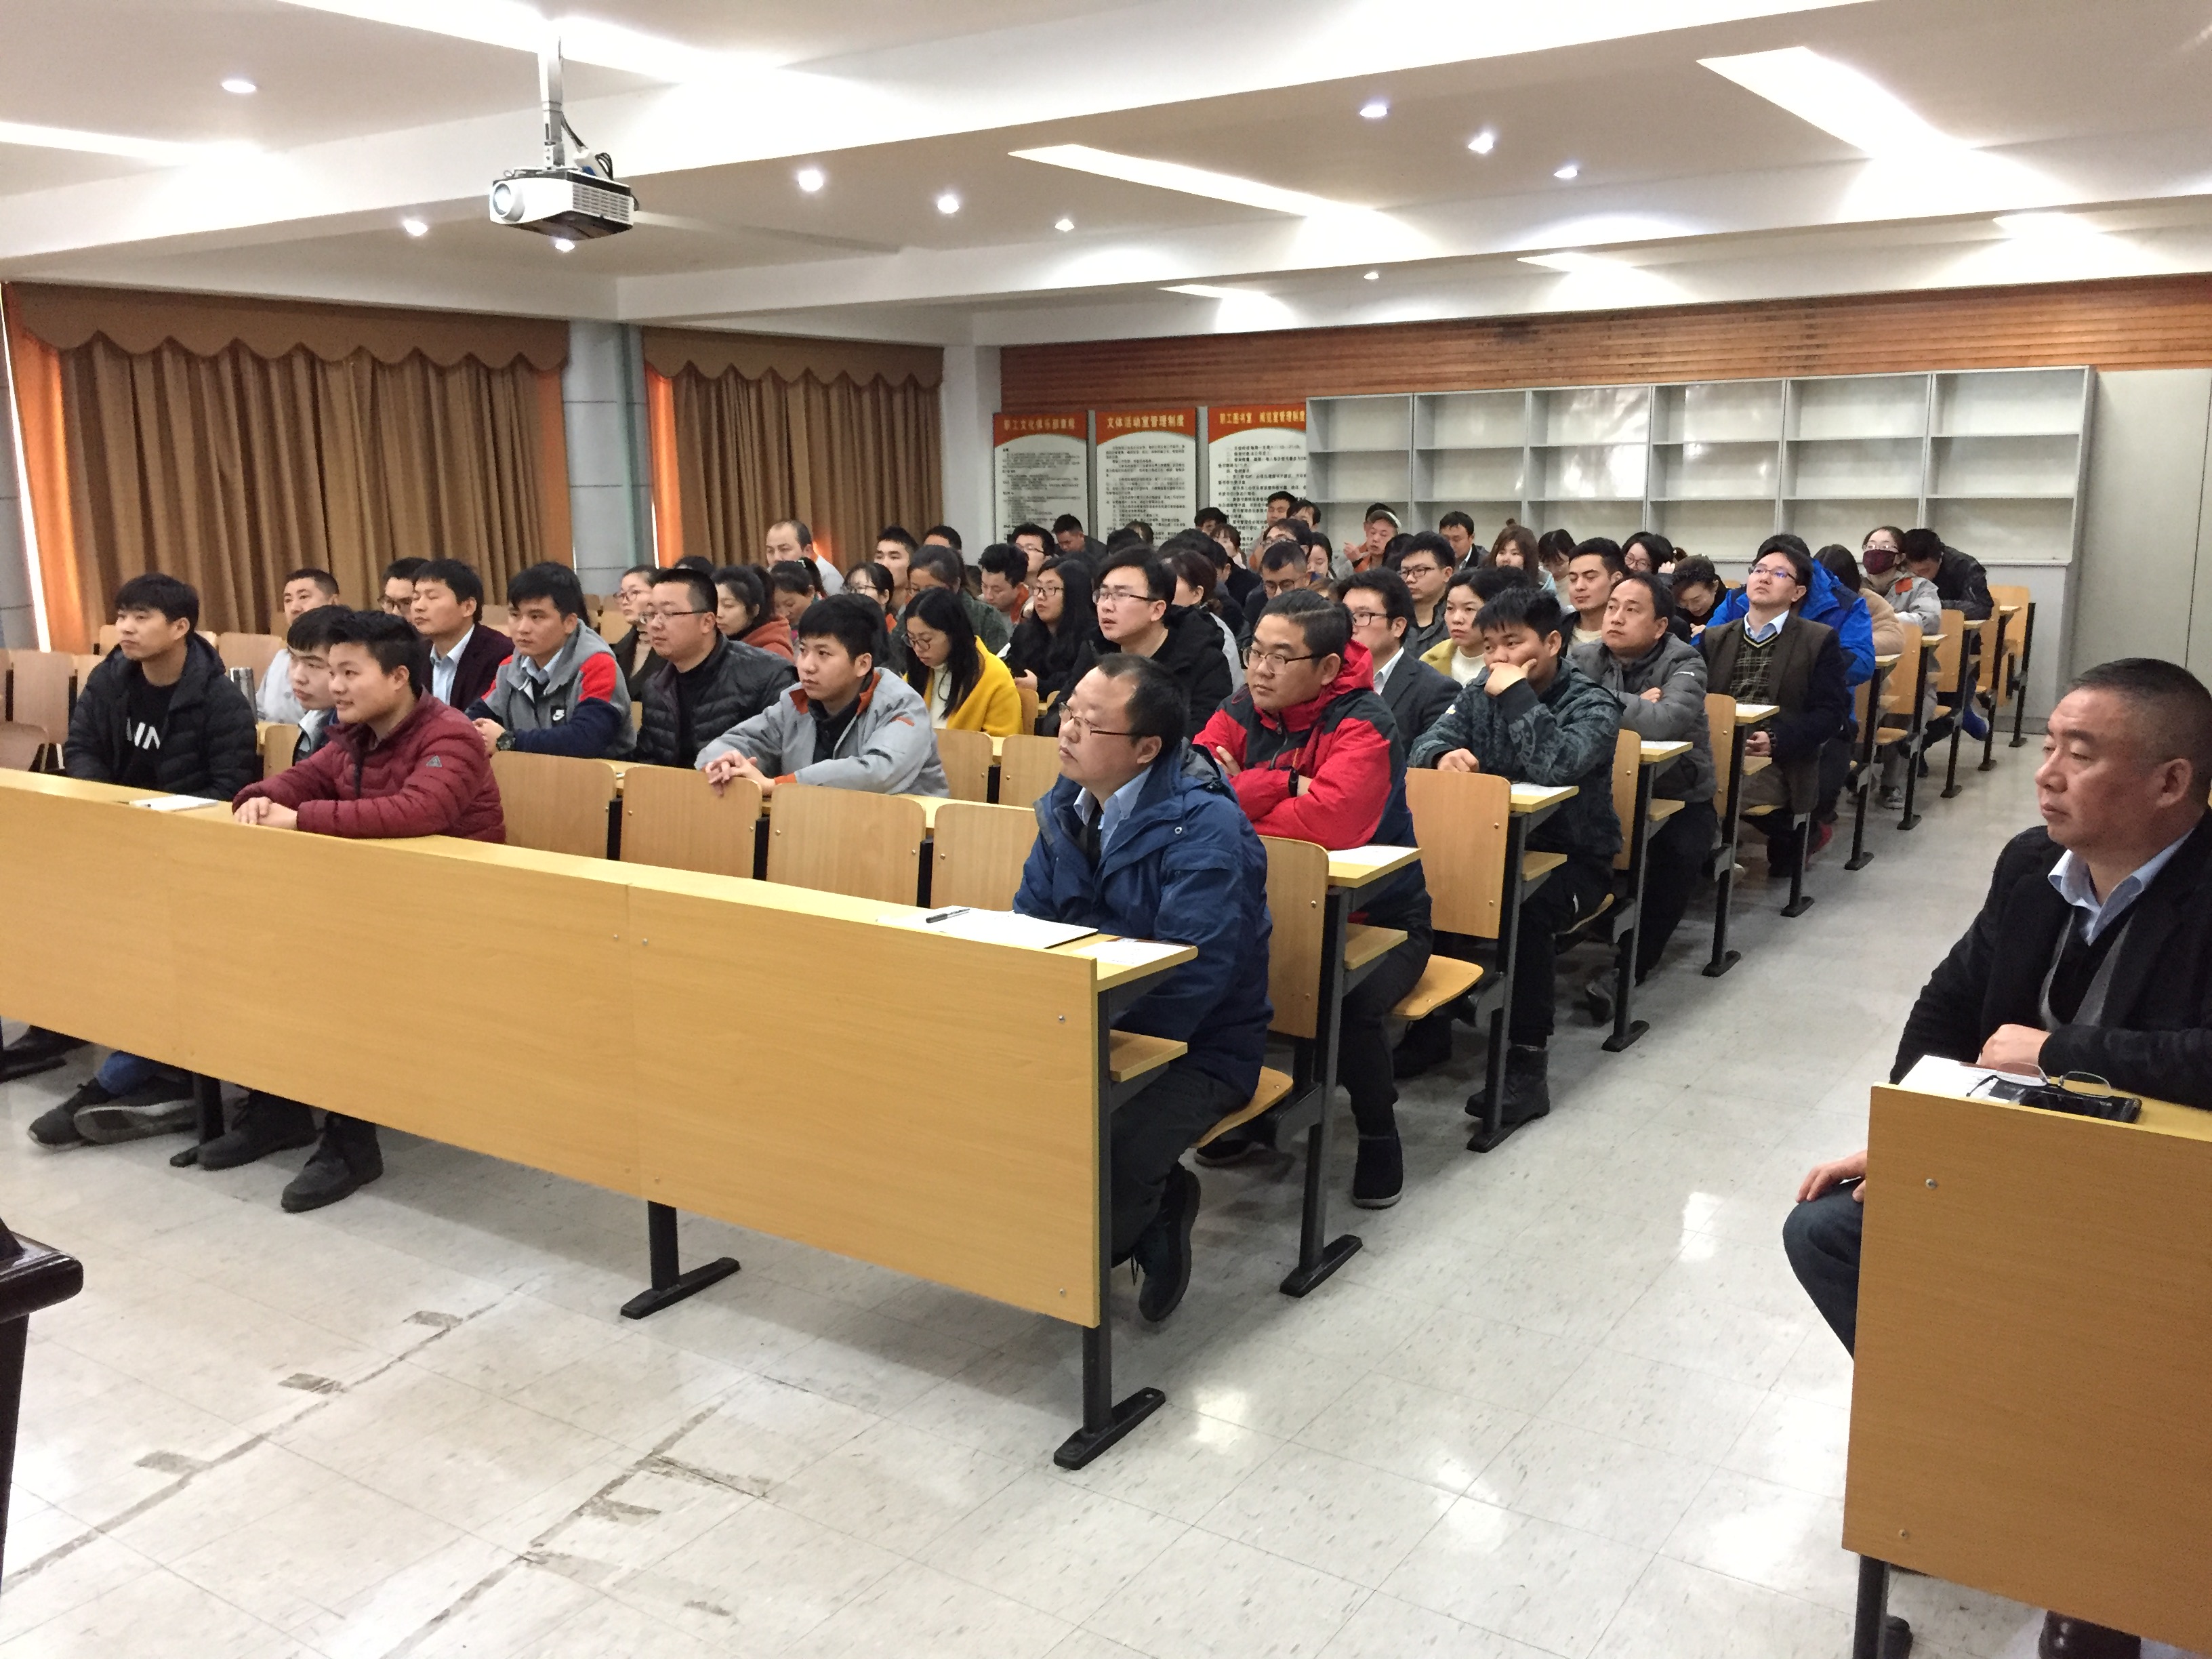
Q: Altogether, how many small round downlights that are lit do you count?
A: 10